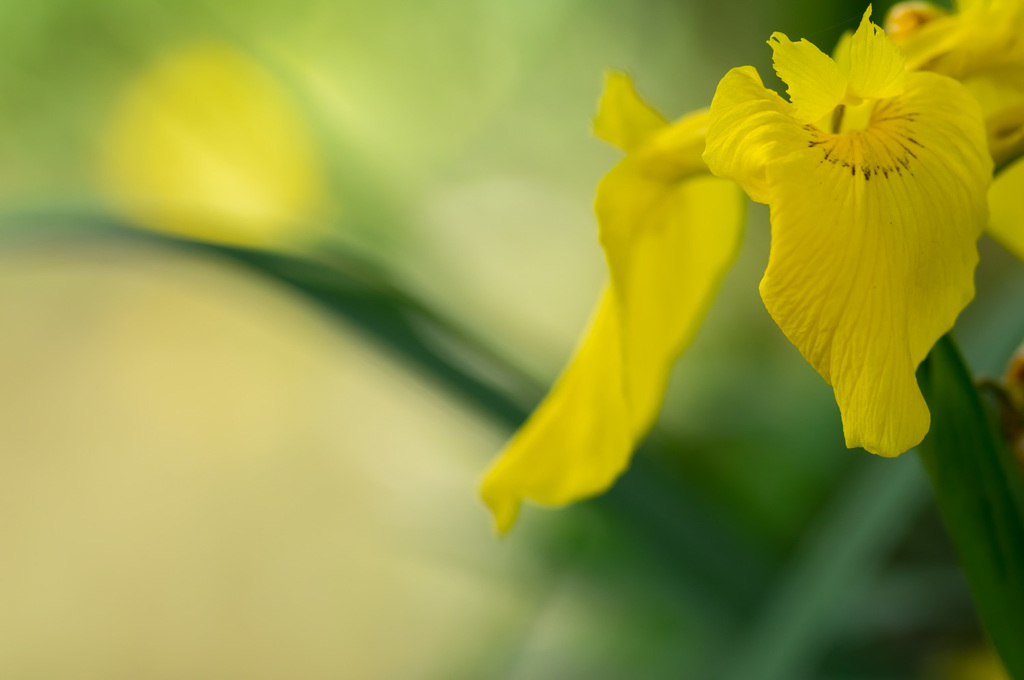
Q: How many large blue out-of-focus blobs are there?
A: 0